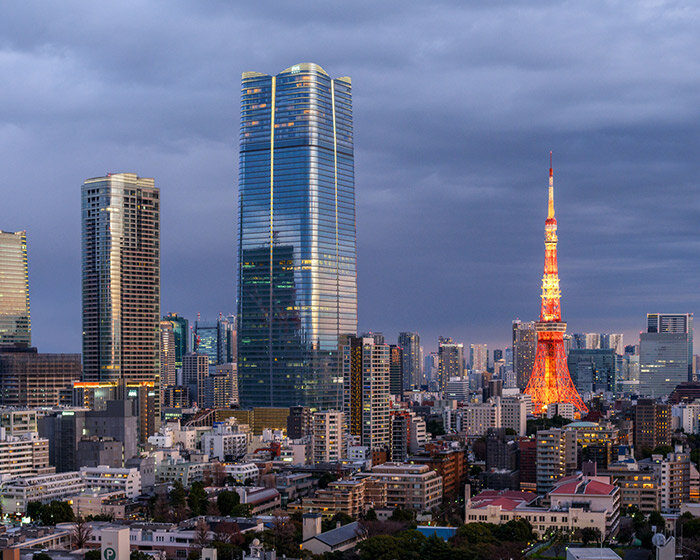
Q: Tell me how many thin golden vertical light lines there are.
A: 2